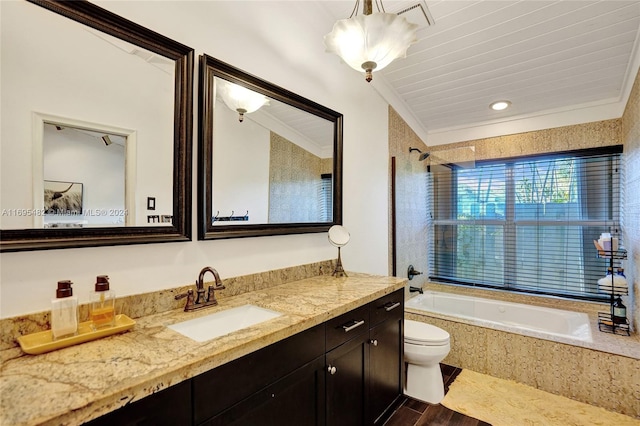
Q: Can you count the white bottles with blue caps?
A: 2